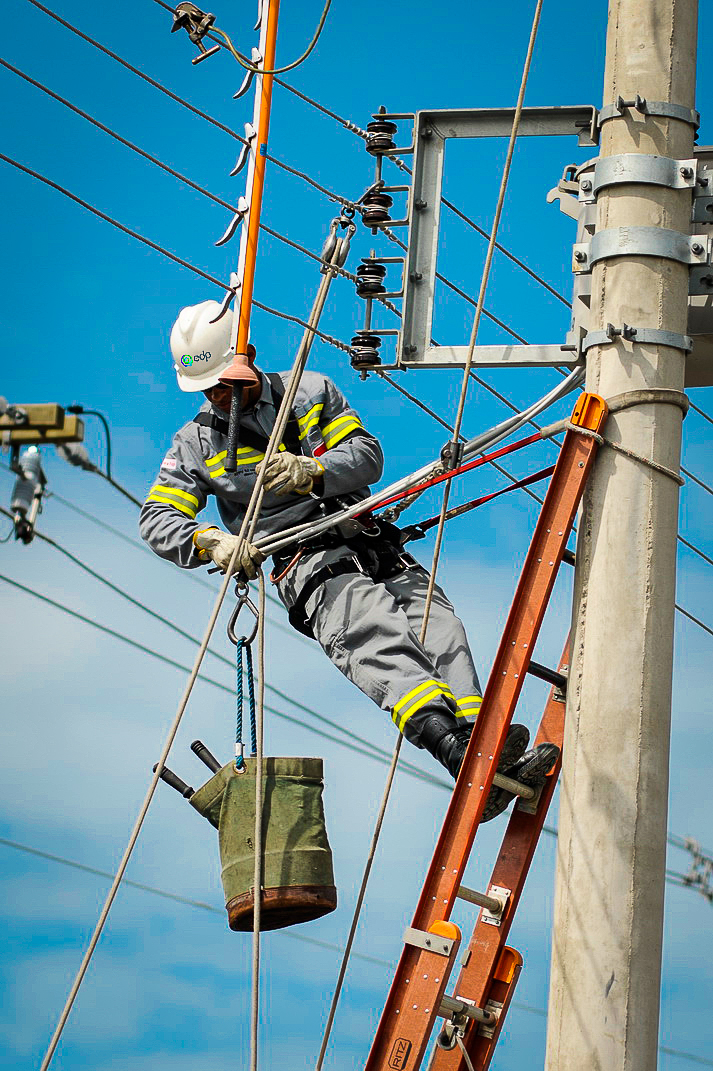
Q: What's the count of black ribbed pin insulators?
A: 4